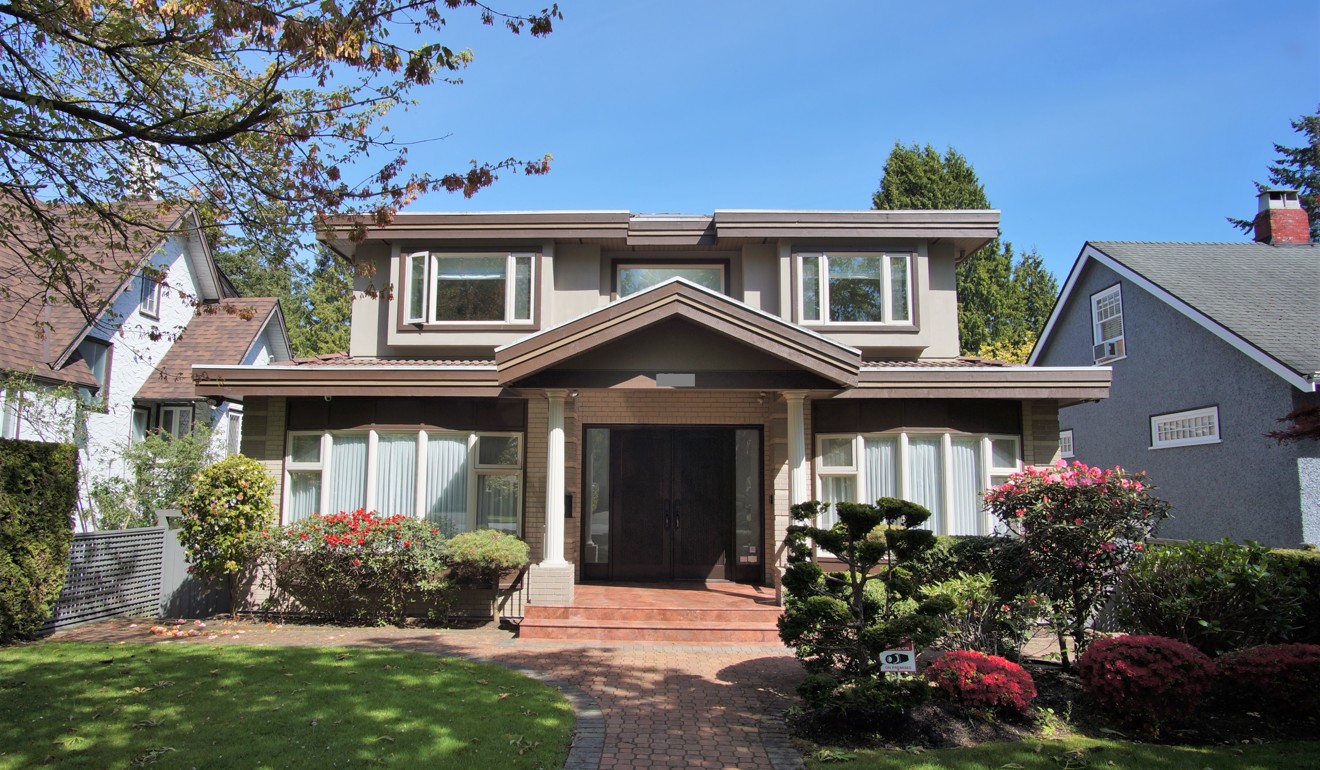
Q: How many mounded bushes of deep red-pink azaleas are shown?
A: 3